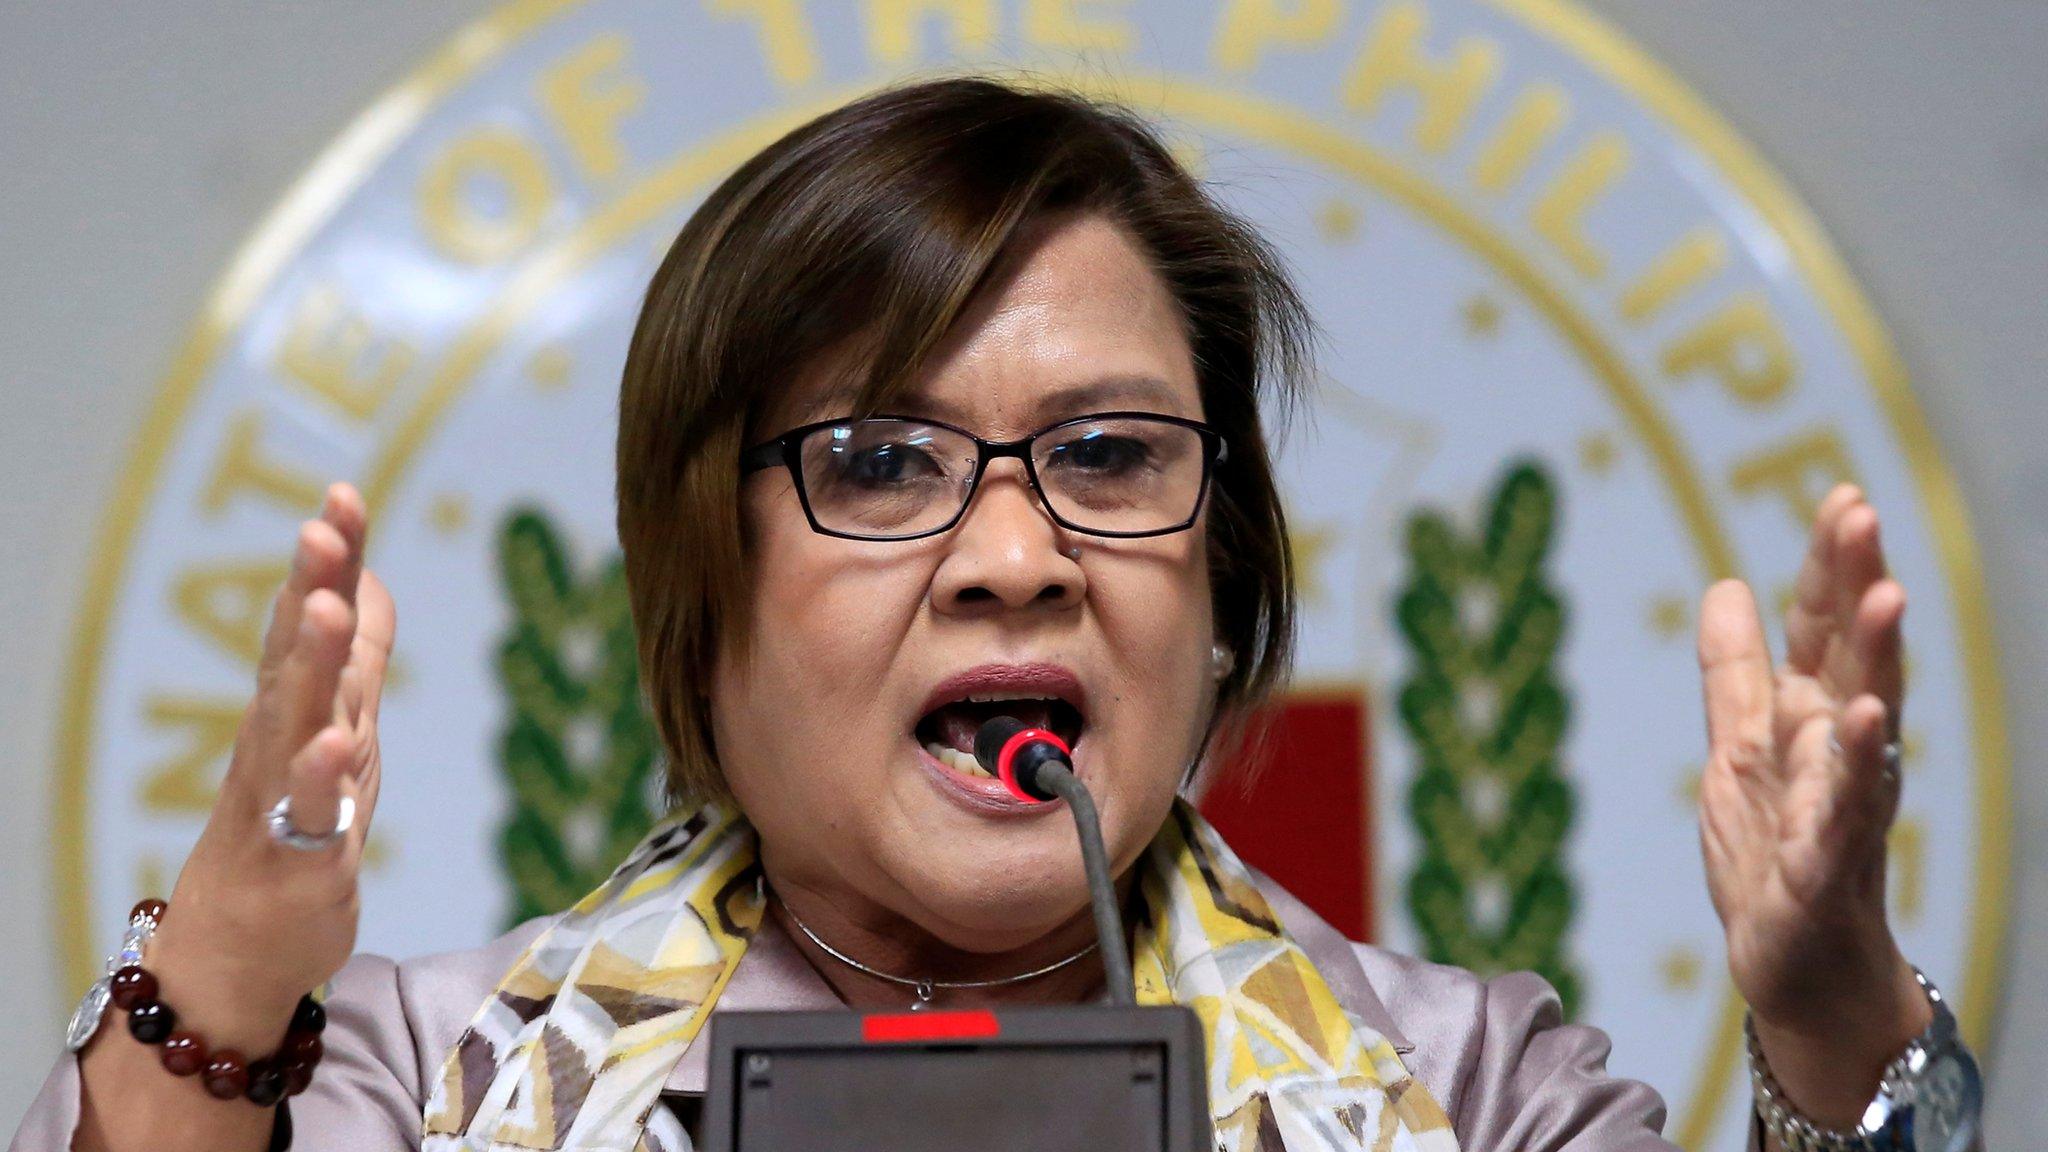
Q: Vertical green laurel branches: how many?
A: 2